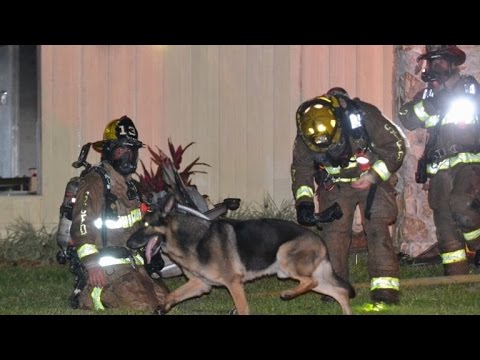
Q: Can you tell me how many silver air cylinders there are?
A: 1